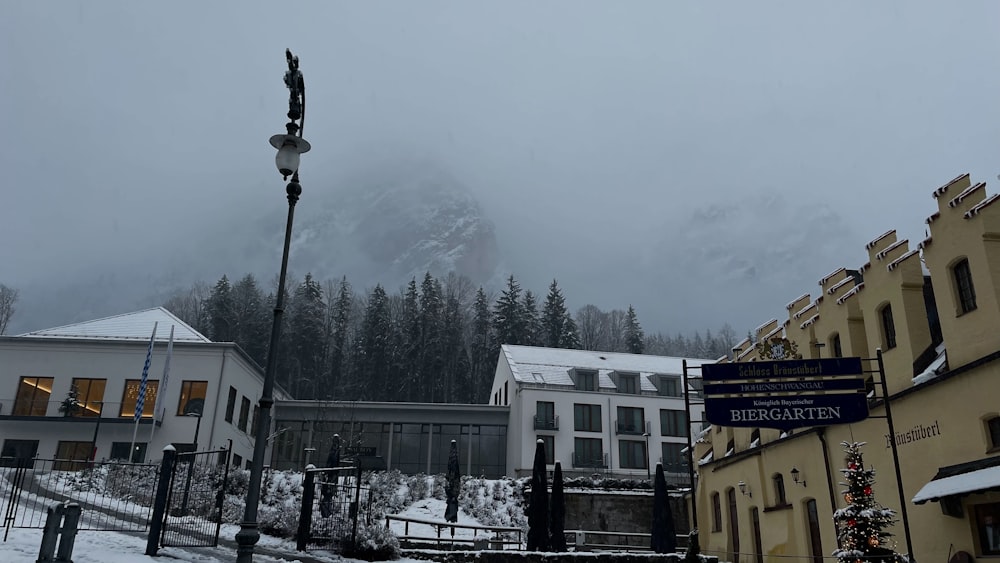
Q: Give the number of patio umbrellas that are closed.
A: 5